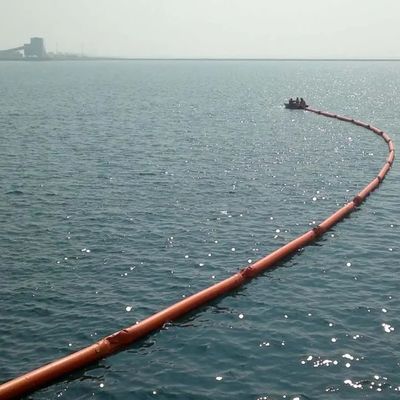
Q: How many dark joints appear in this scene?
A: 13